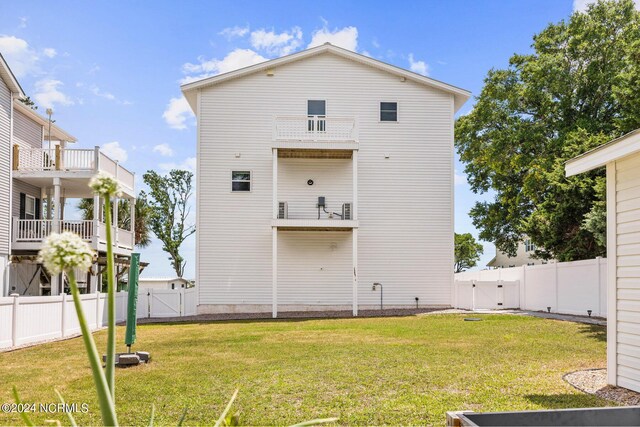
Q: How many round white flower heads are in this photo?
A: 2